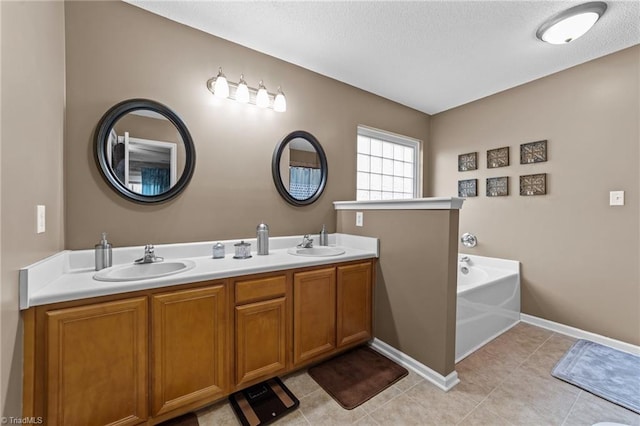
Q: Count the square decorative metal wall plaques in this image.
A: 6